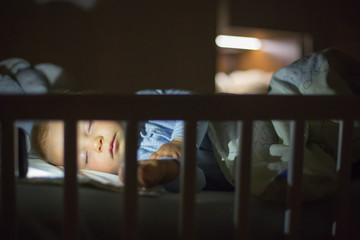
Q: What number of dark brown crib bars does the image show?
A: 7